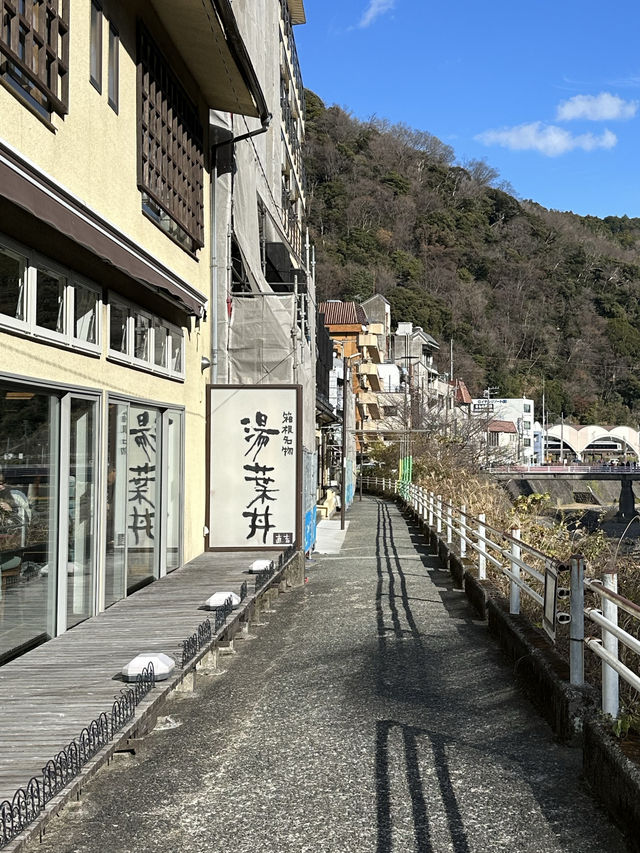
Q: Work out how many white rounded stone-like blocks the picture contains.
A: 3